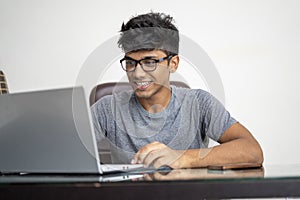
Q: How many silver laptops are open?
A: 1